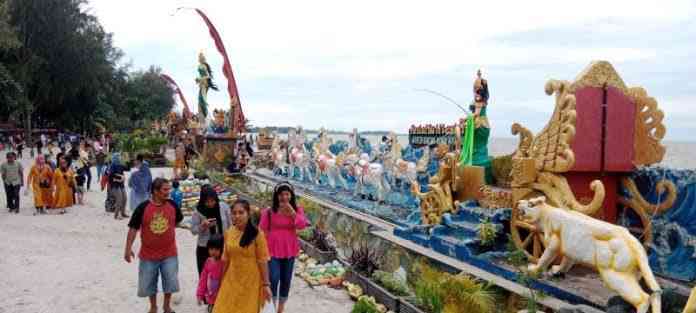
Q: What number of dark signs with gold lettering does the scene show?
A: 1